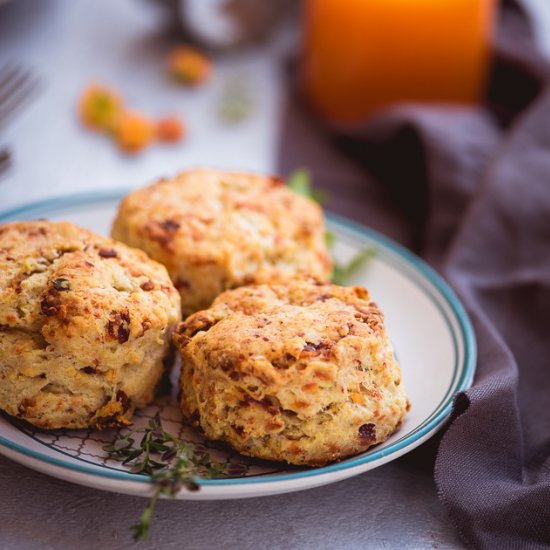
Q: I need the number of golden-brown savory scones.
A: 3